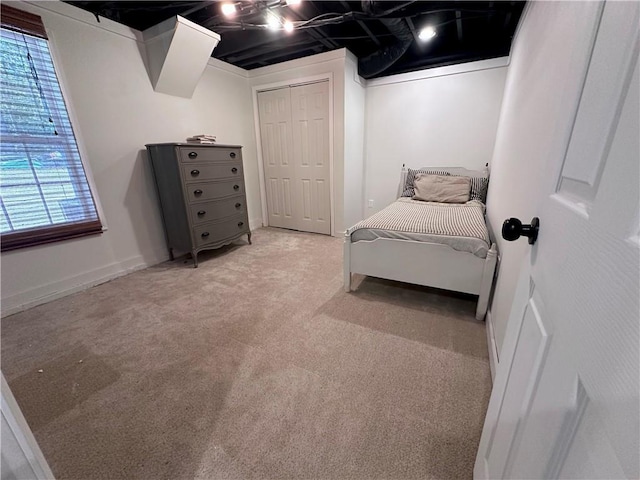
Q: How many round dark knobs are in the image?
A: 11